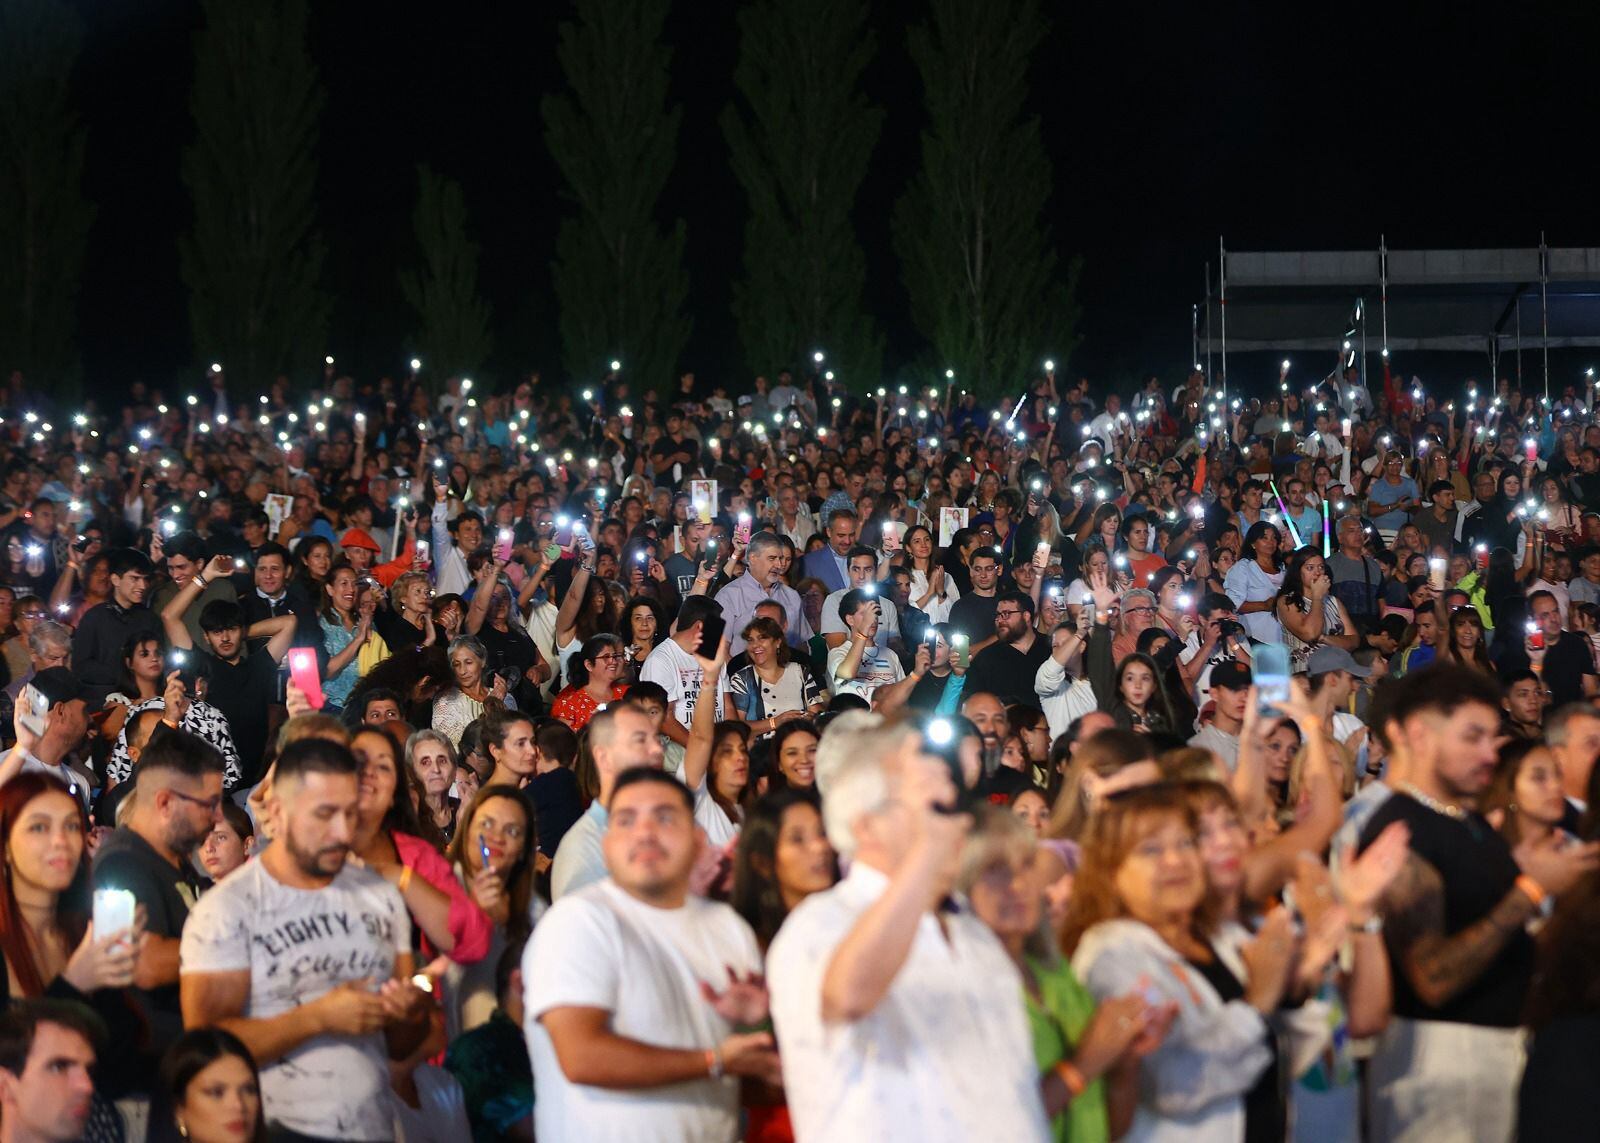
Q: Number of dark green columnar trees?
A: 6